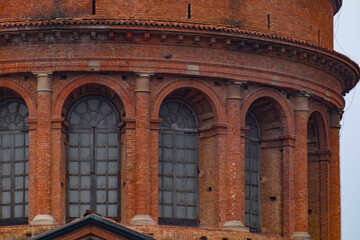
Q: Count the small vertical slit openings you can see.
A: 4